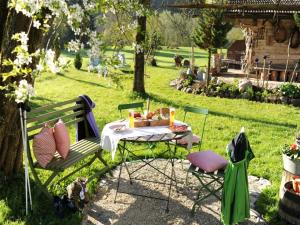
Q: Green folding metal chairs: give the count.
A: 3